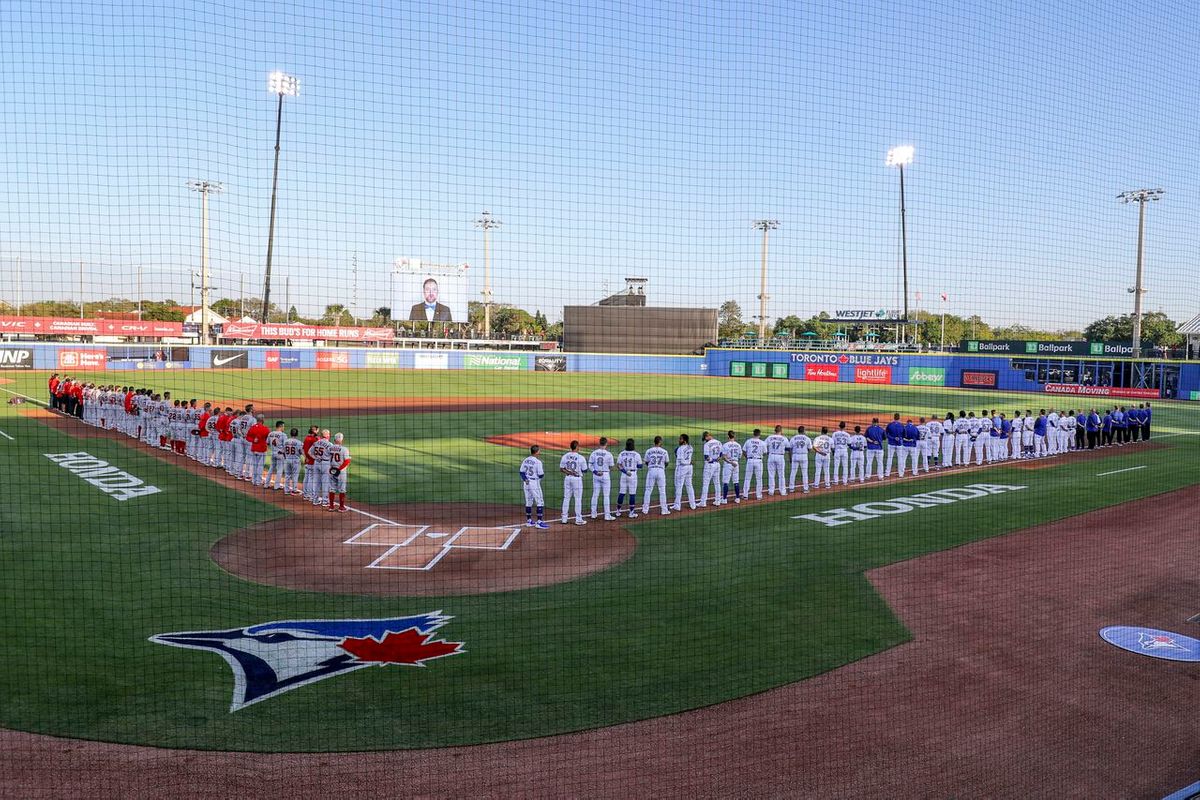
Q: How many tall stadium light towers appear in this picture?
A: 6